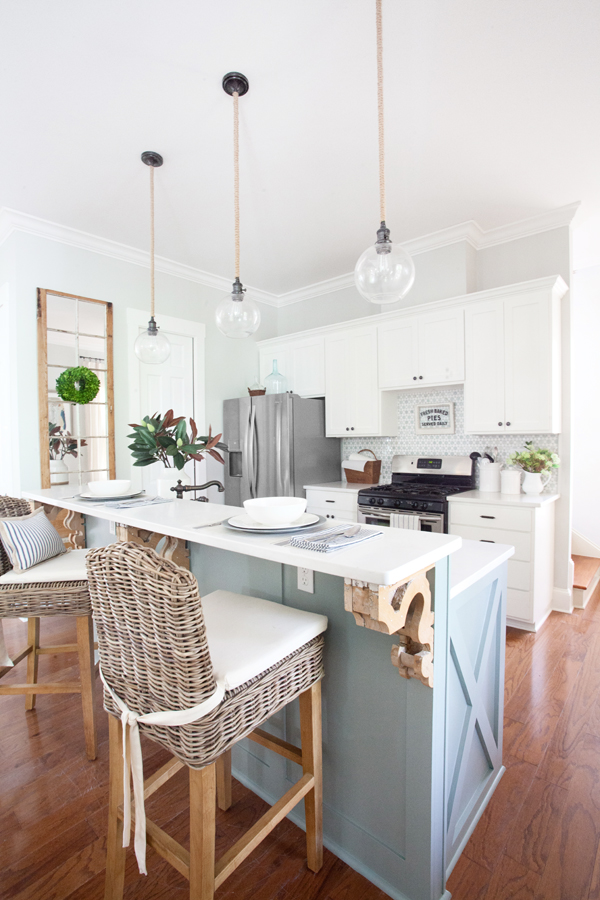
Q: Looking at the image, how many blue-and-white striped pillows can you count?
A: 1